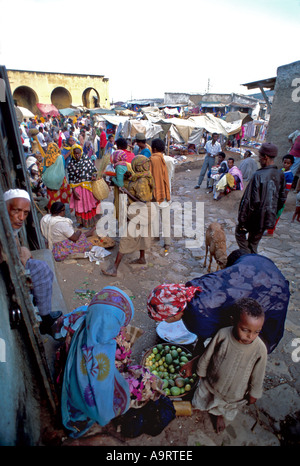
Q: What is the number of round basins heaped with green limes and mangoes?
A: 1